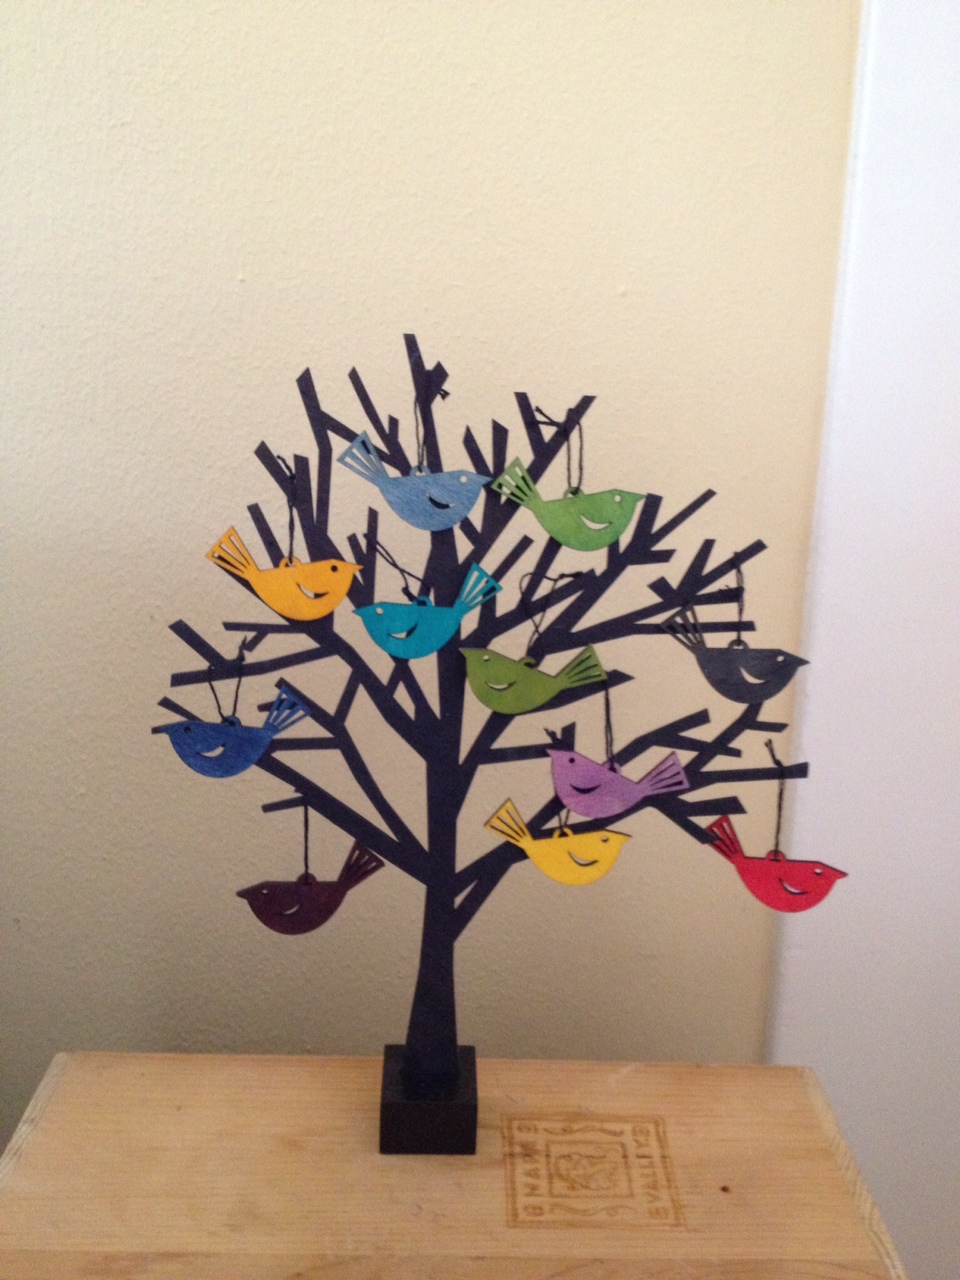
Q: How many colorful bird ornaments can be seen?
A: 11